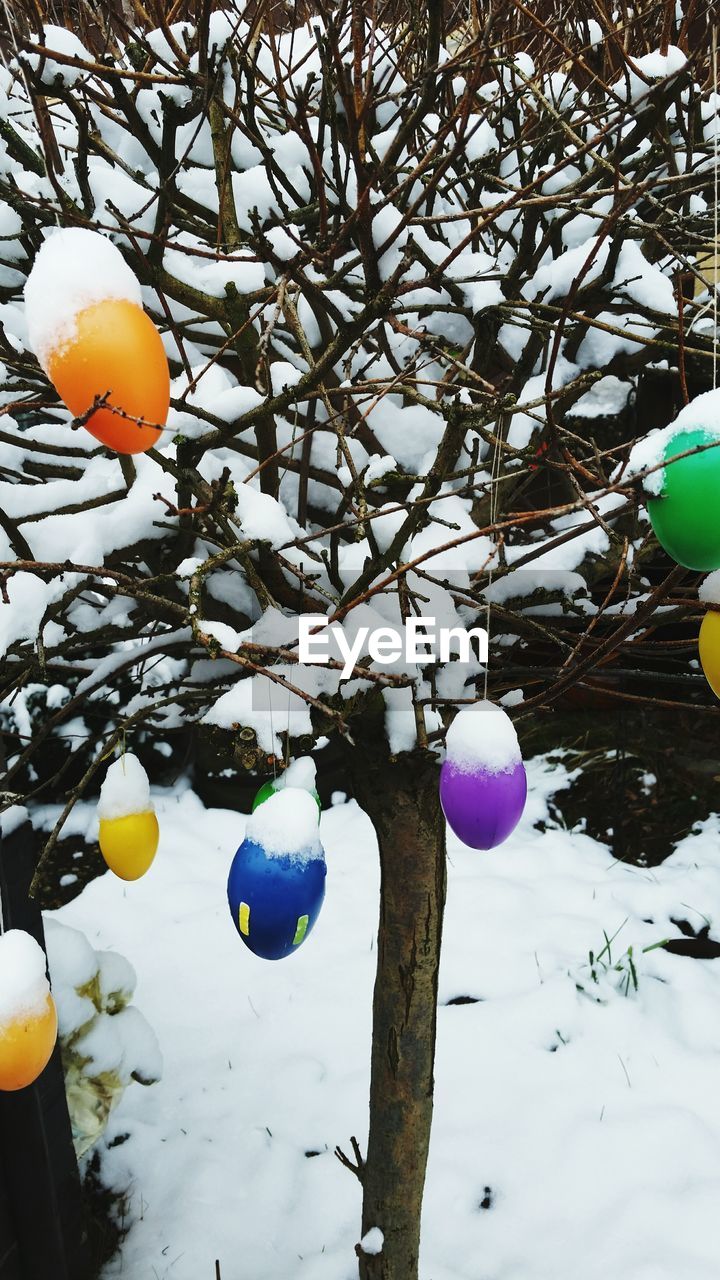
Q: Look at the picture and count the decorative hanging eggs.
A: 8